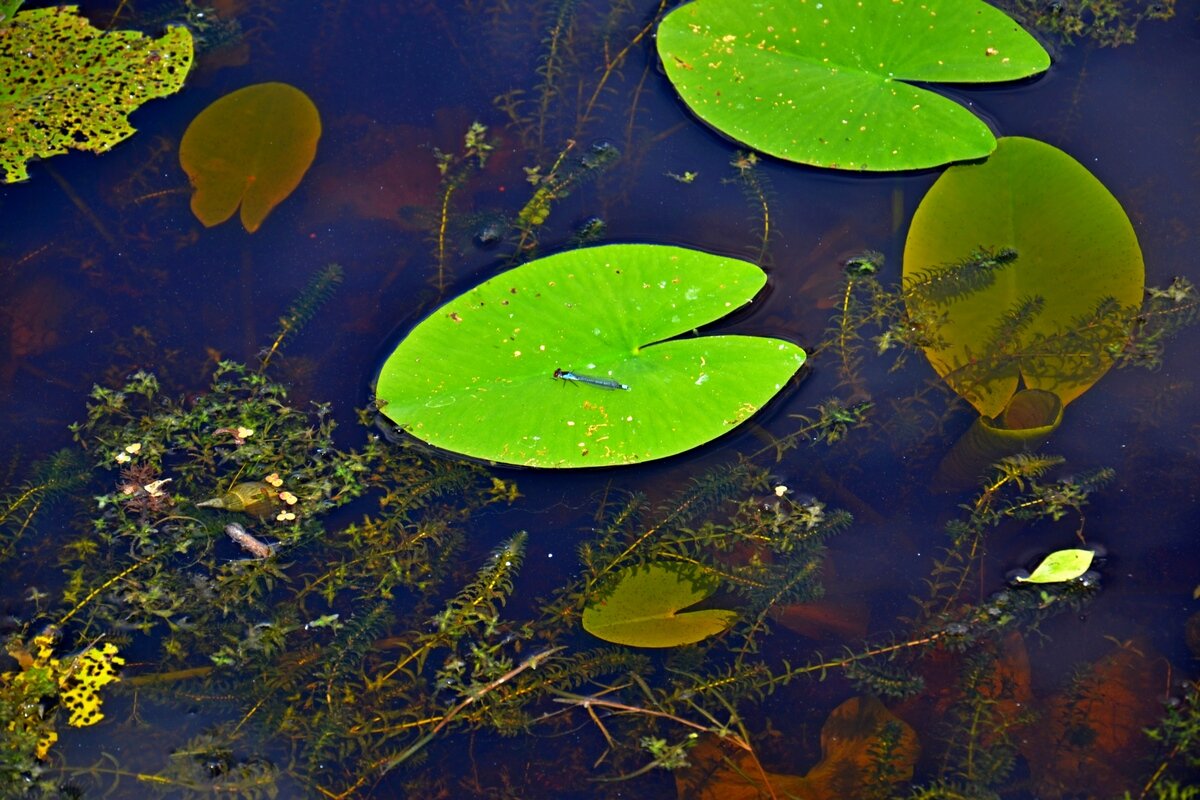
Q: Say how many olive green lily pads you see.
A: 3